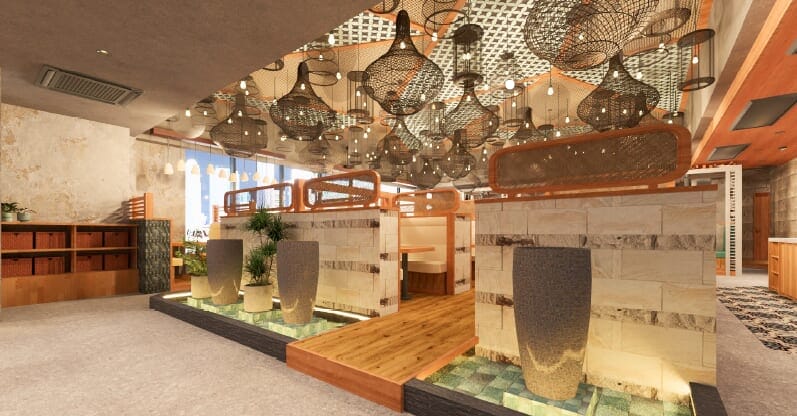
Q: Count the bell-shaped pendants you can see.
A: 10